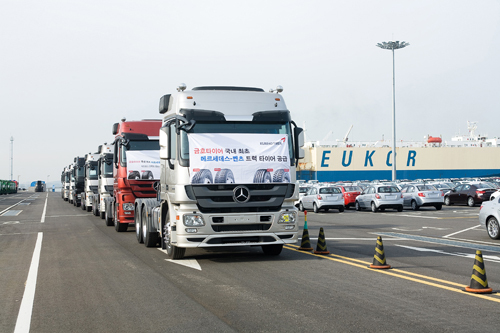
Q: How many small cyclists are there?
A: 0